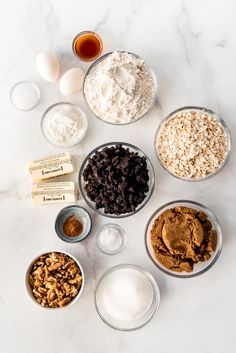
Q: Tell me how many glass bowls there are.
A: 9